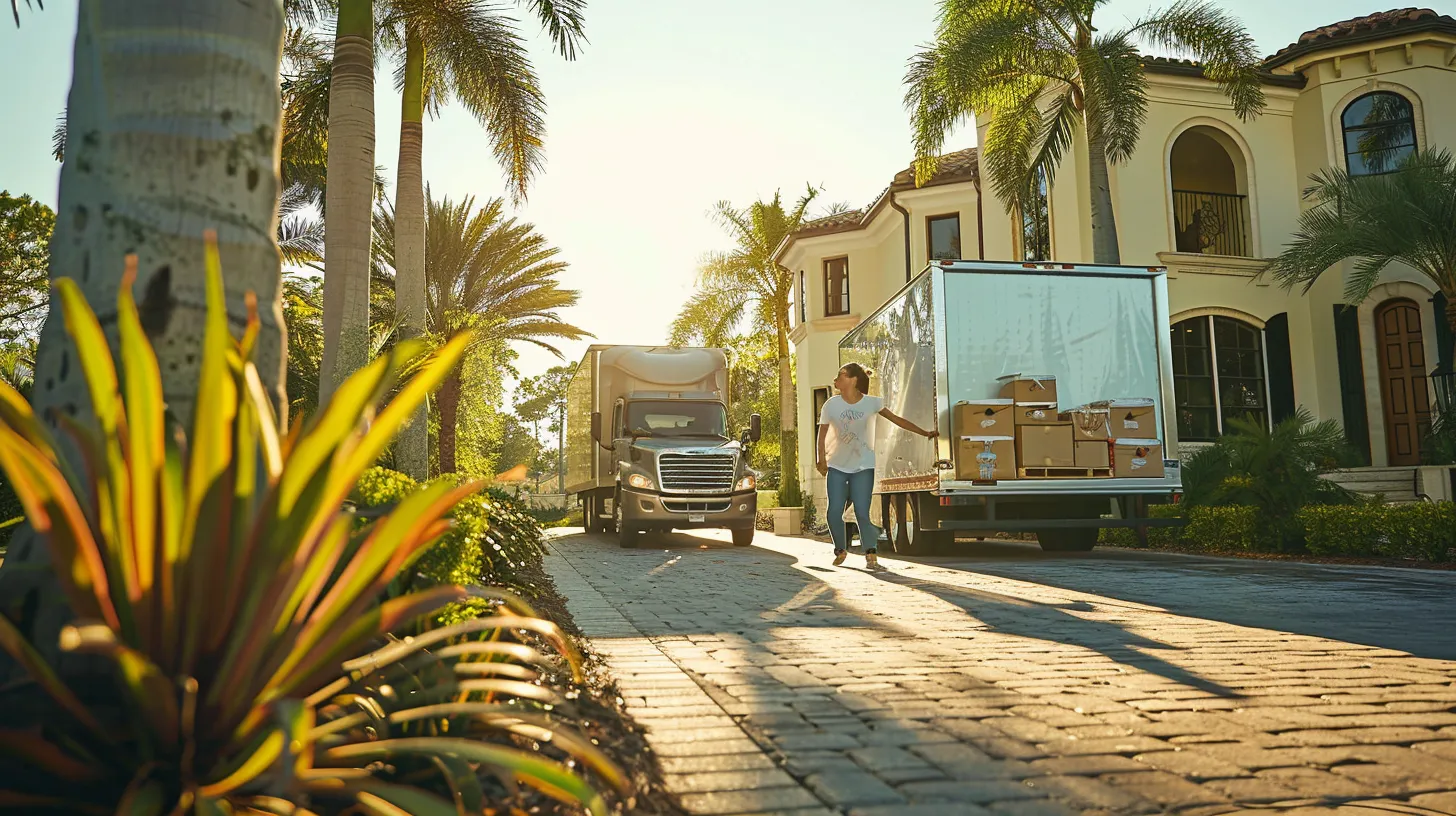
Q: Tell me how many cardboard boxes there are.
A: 9